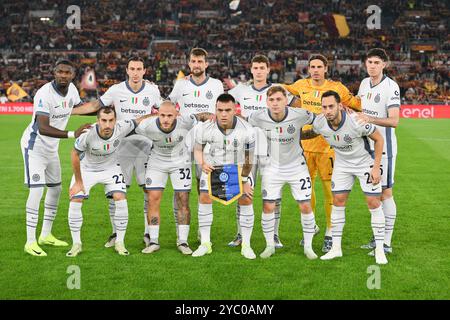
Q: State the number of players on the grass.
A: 11